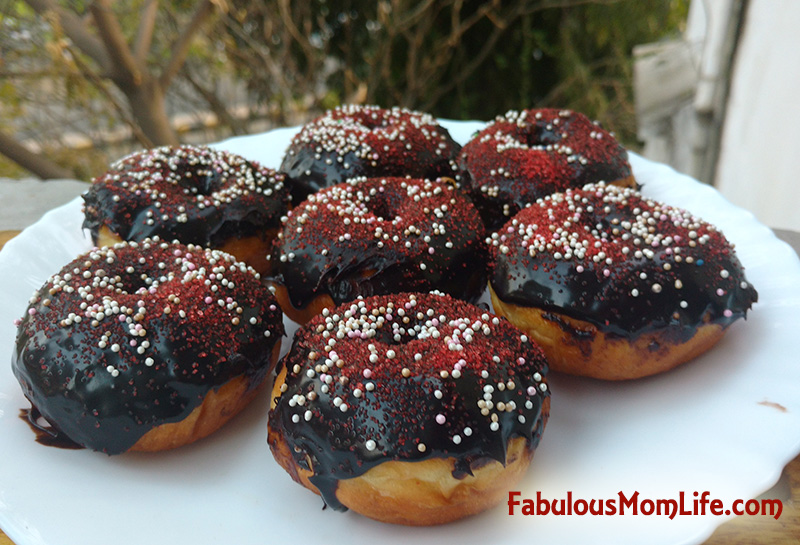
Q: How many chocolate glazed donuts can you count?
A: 7